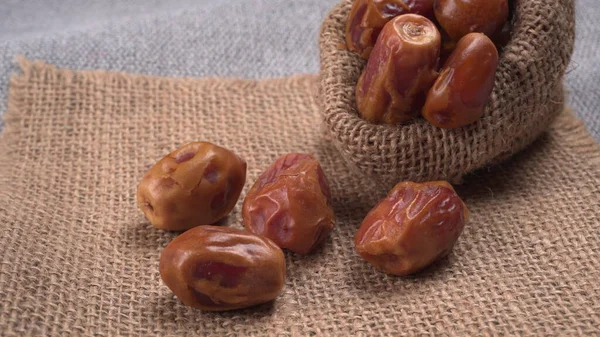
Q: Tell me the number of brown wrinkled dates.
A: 8